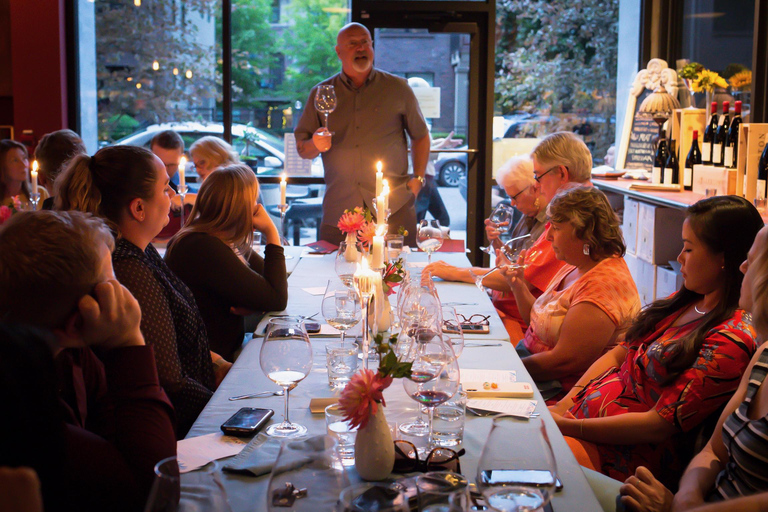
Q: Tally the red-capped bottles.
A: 4